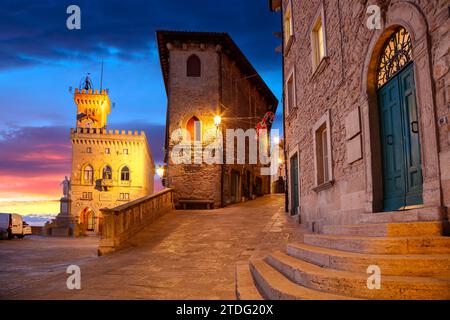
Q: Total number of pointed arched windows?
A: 5